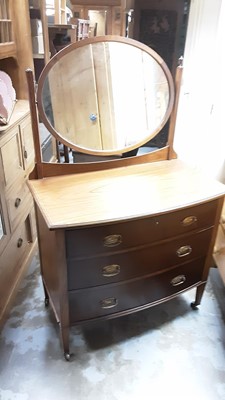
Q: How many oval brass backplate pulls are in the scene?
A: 6